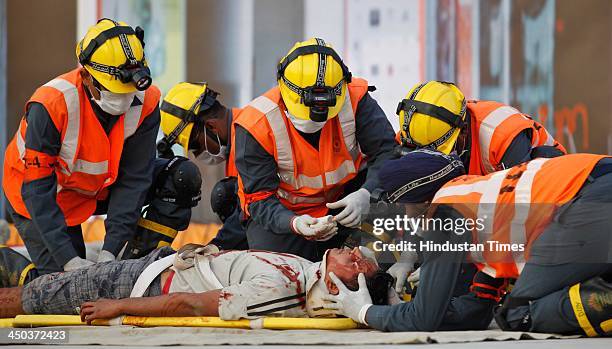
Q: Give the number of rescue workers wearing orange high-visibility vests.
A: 5